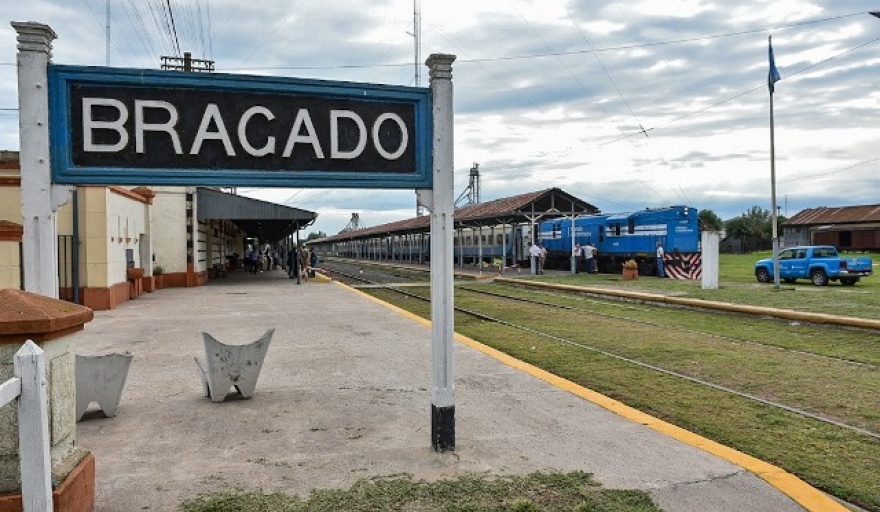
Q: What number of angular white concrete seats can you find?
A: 2